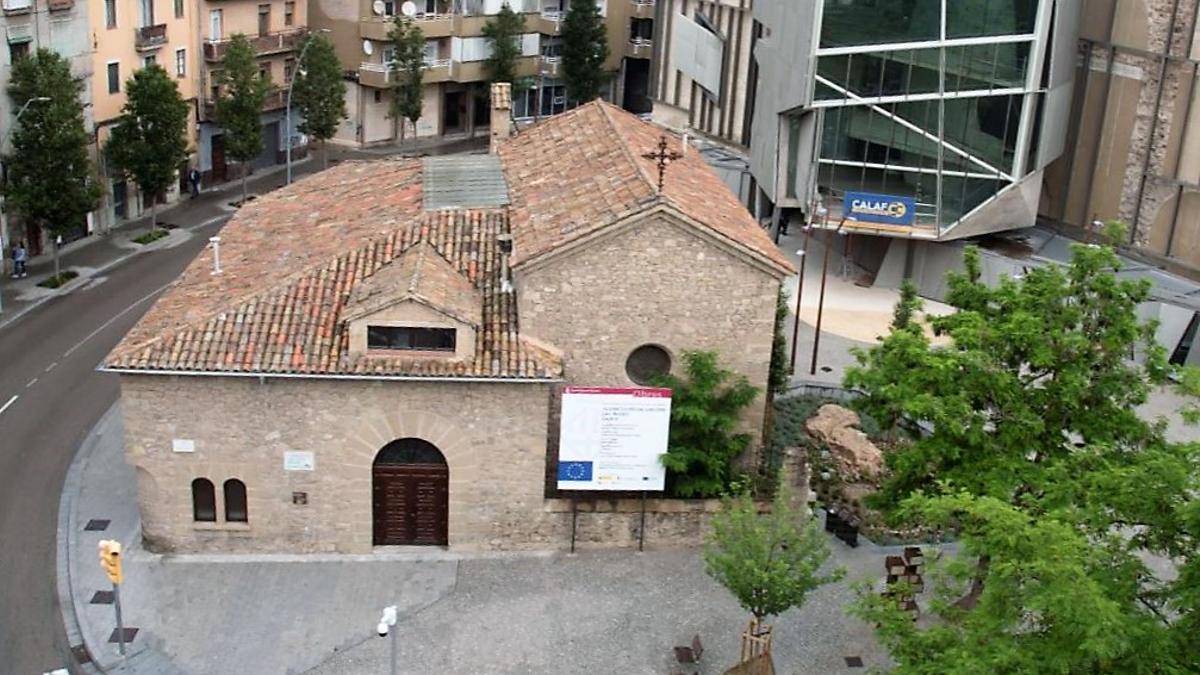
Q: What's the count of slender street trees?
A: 7